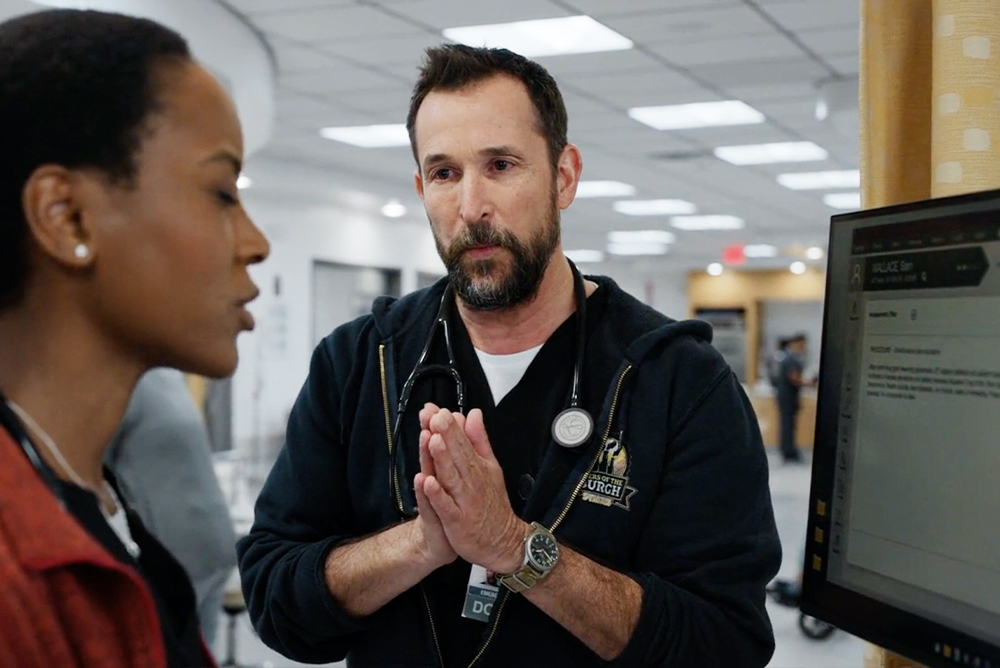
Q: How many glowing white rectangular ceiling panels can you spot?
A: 13